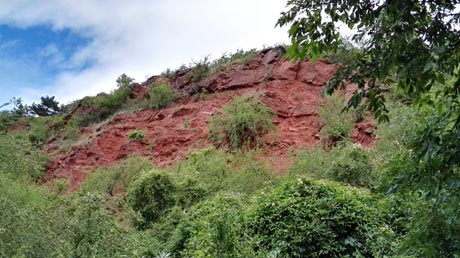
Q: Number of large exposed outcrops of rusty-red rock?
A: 1